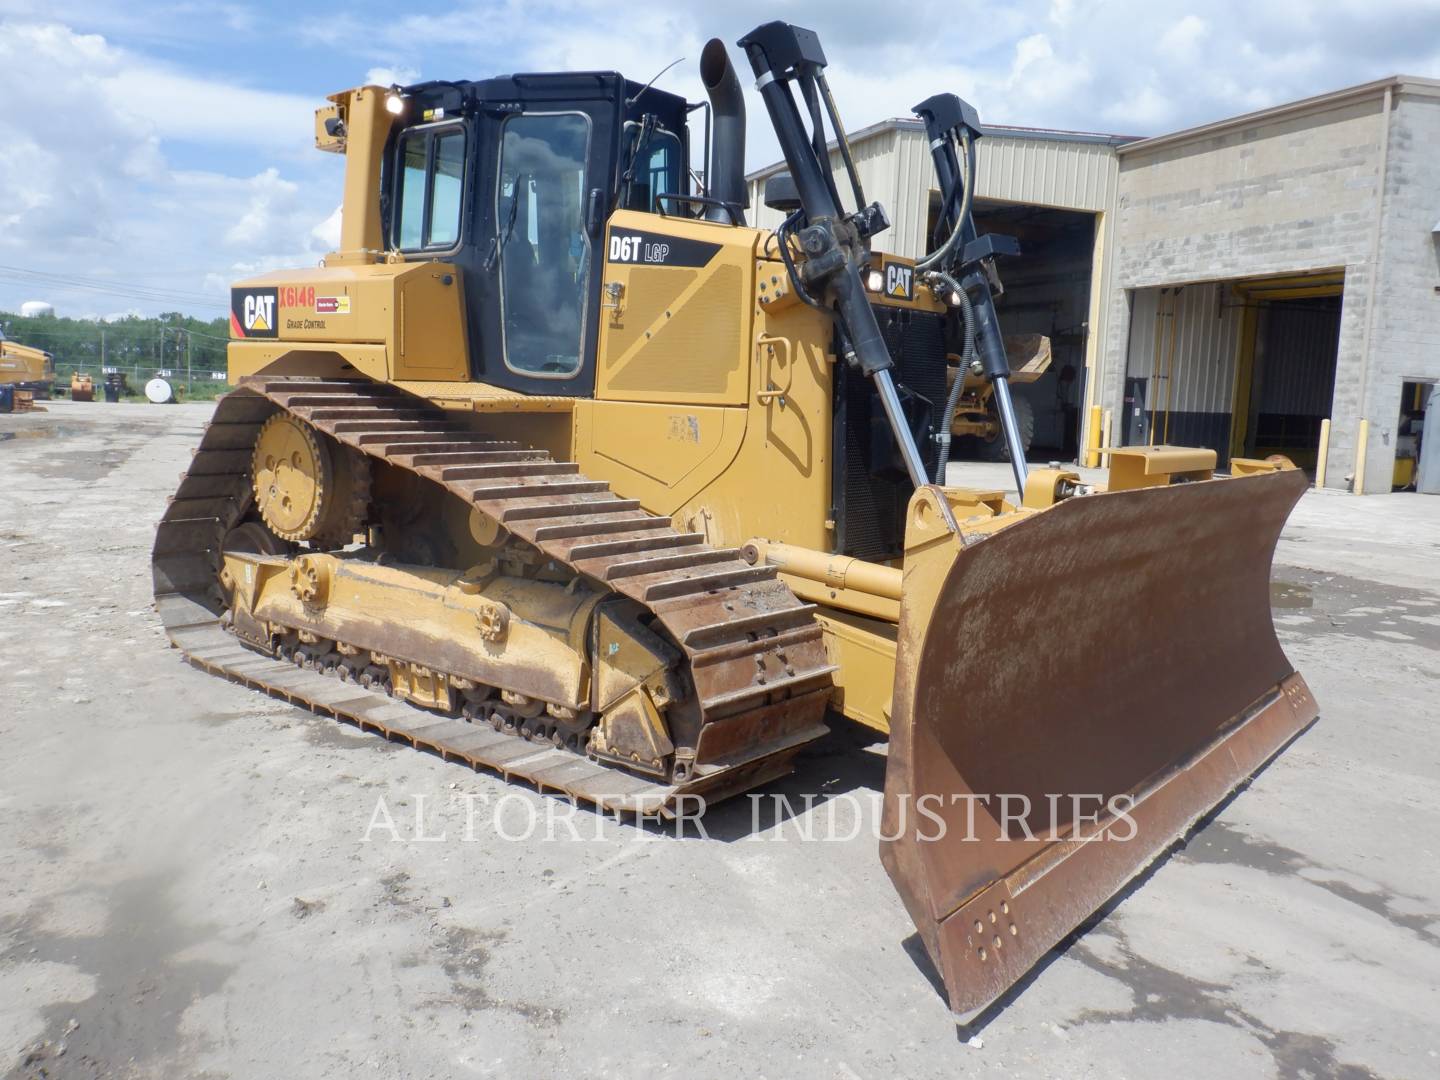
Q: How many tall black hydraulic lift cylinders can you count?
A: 2